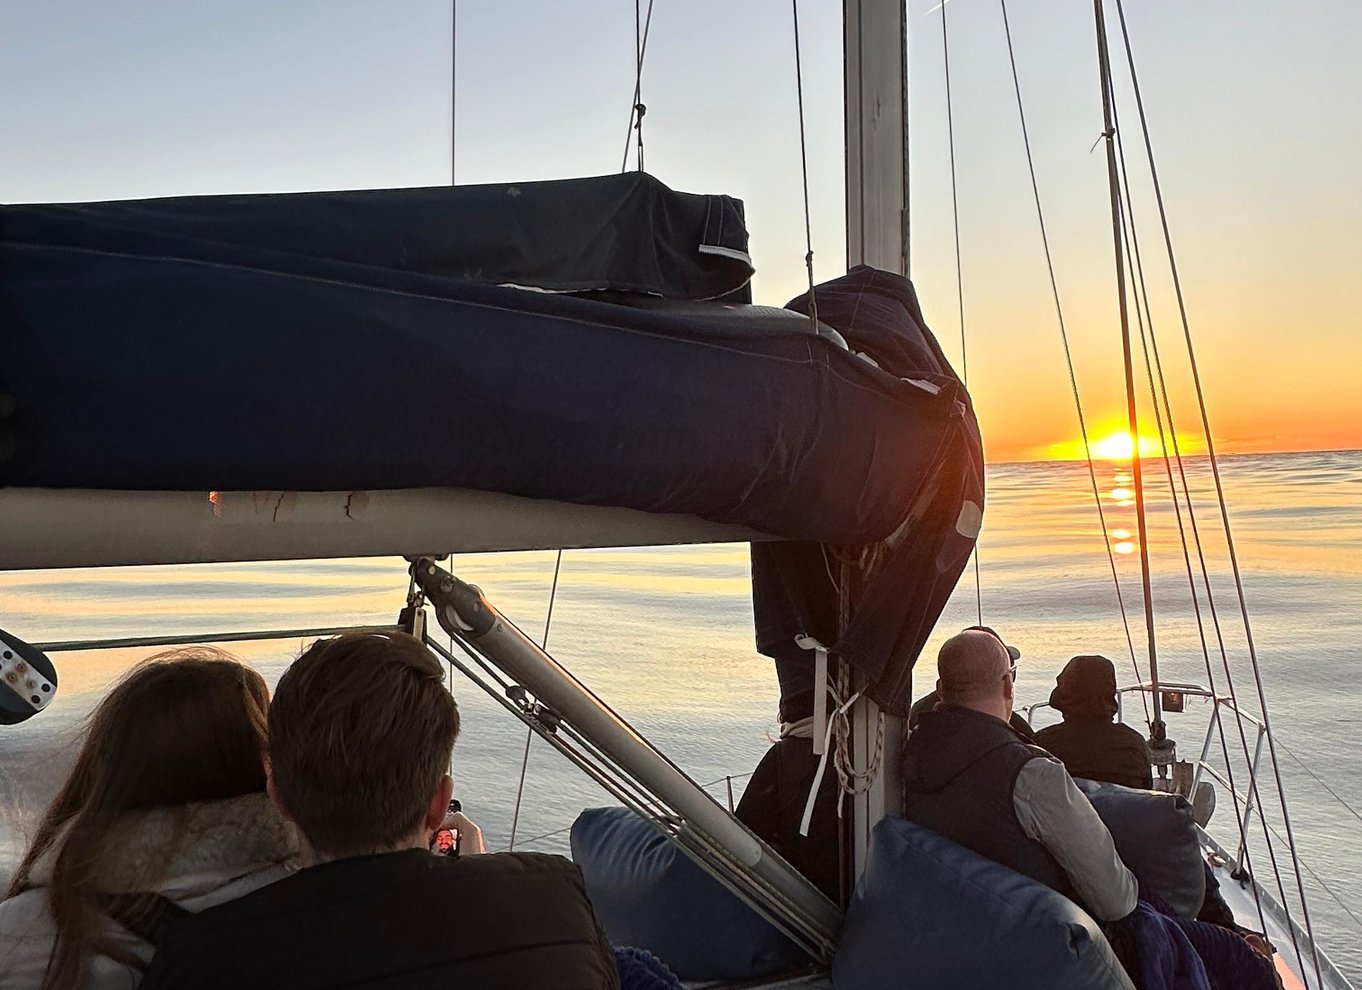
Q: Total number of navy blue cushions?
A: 3